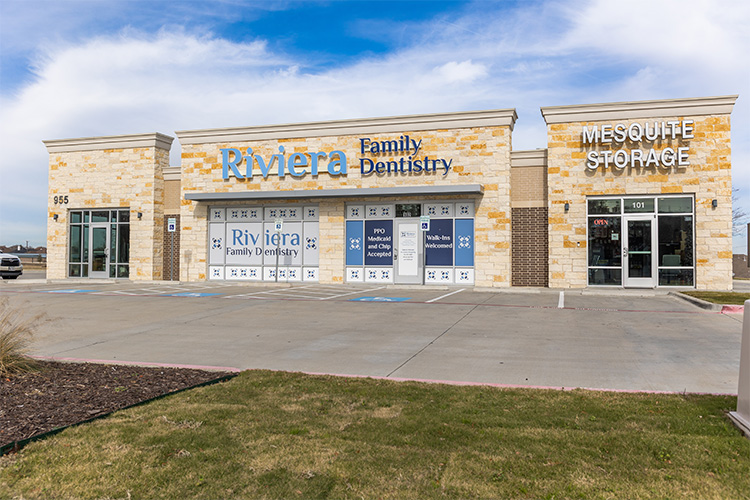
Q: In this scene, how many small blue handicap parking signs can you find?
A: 3